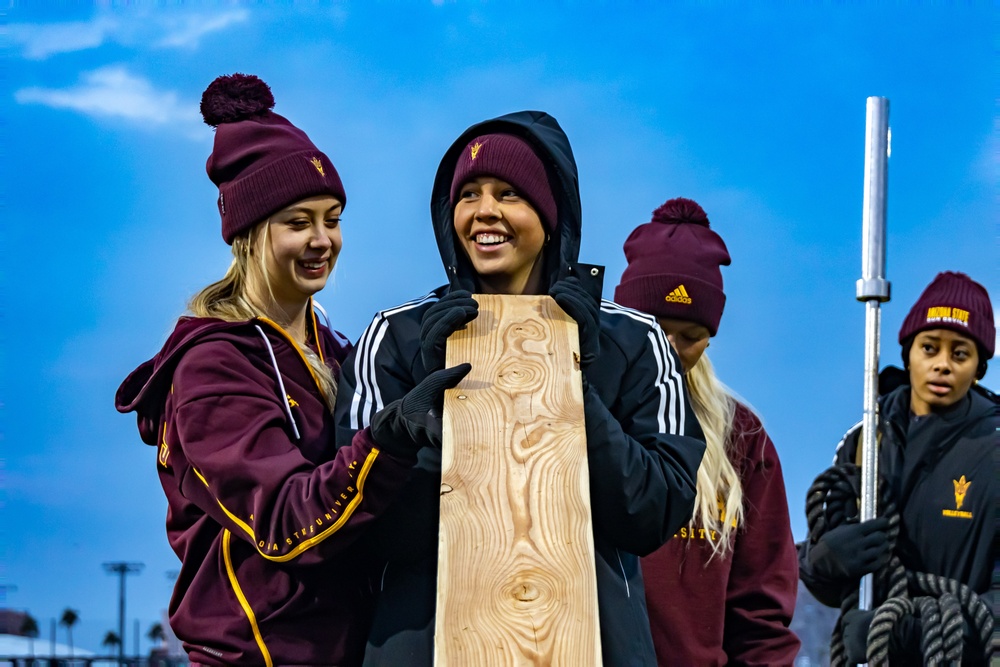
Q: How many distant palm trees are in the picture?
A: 4